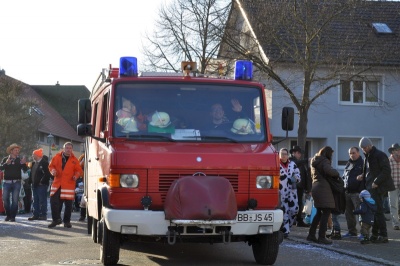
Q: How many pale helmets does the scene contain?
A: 3